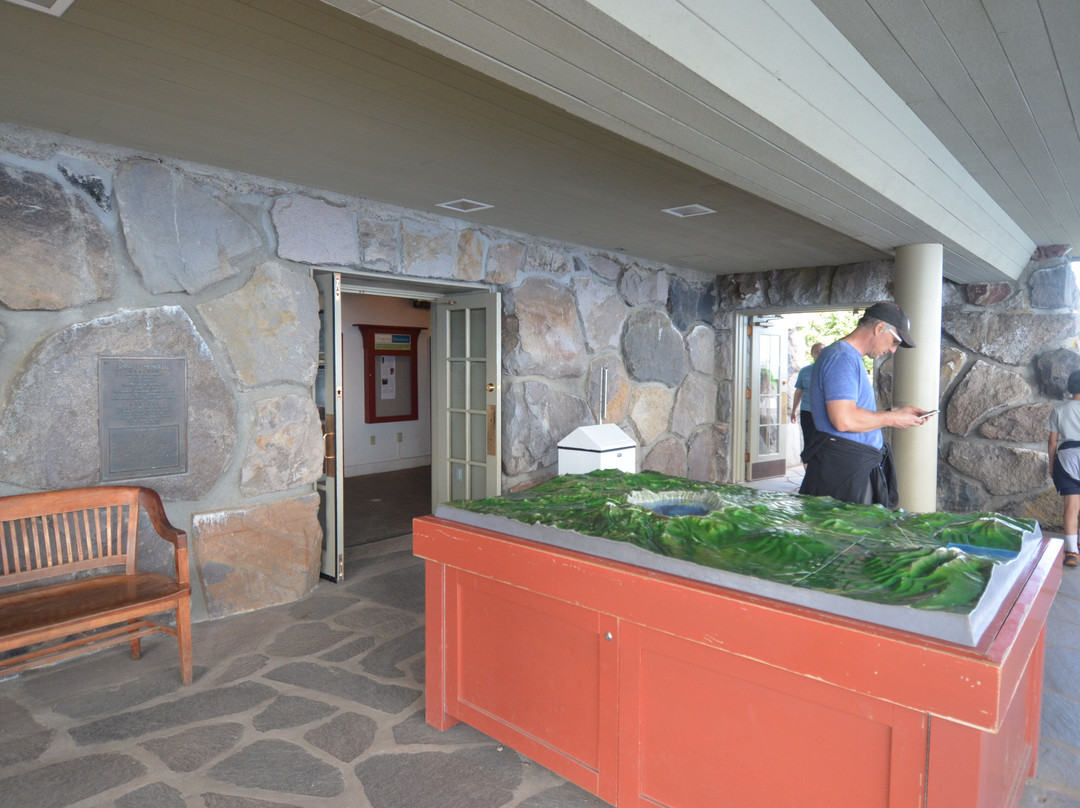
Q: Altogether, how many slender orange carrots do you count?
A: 0